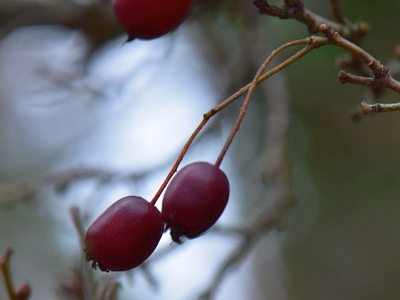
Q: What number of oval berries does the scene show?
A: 3